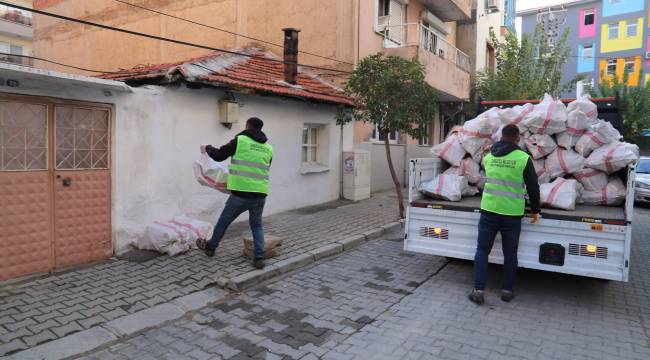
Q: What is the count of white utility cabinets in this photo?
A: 1